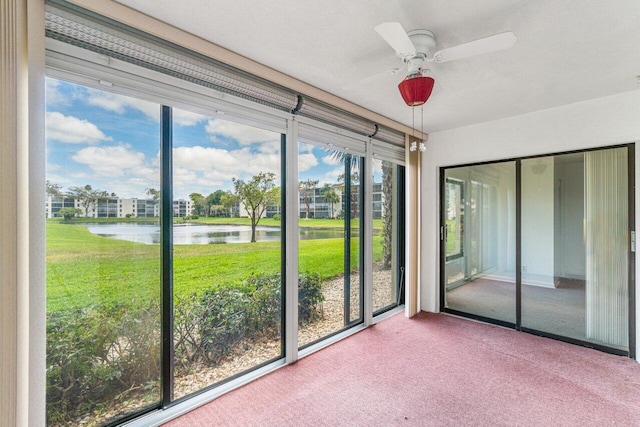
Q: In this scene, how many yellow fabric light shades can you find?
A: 0